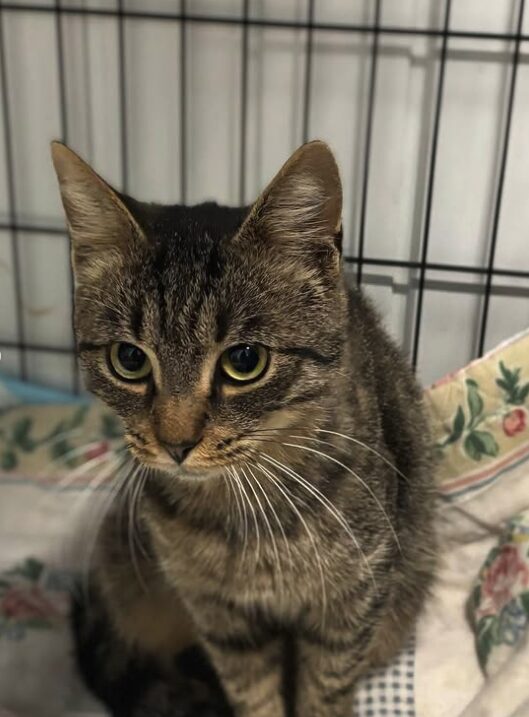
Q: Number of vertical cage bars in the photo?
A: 9